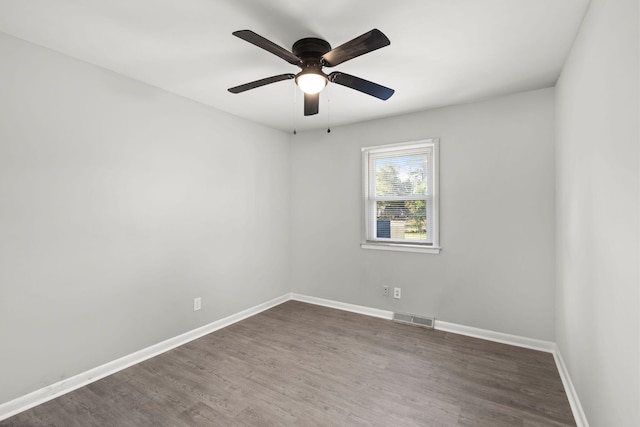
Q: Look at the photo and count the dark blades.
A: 5